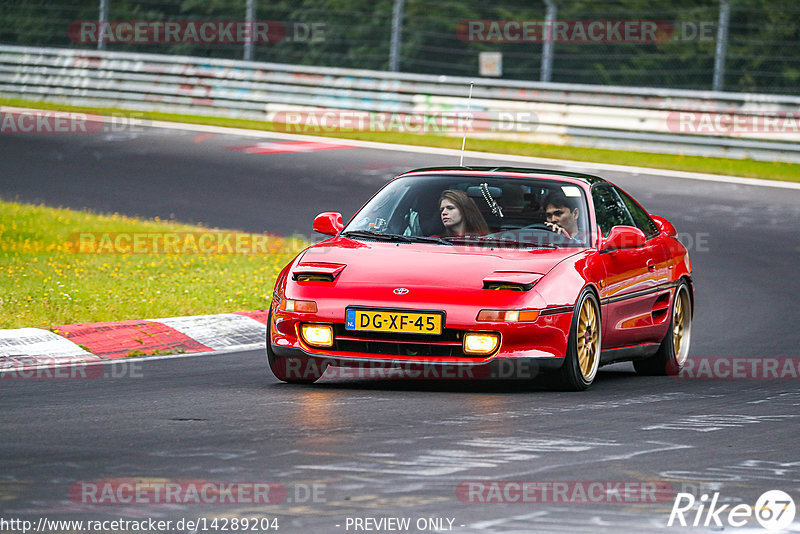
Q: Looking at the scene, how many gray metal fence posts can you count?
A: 5